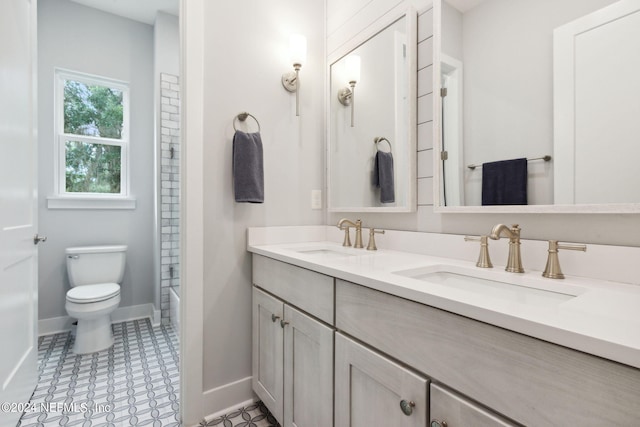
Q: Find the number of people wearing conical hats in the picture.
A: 0